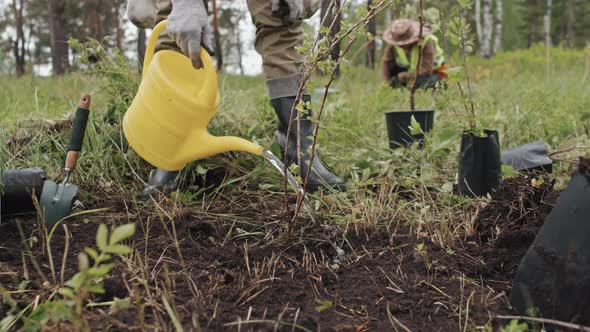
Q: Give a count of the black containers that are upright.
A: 2